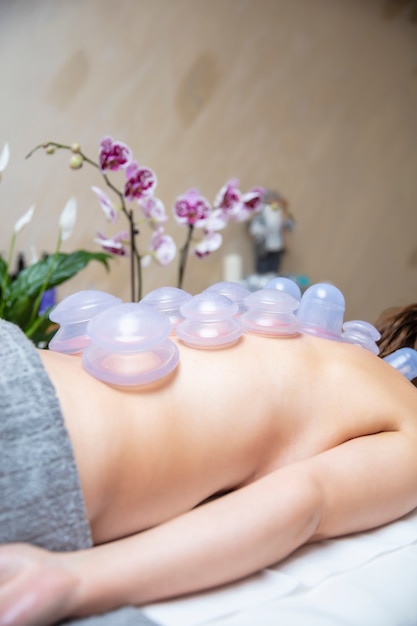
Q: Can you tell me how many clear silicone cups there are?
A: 10